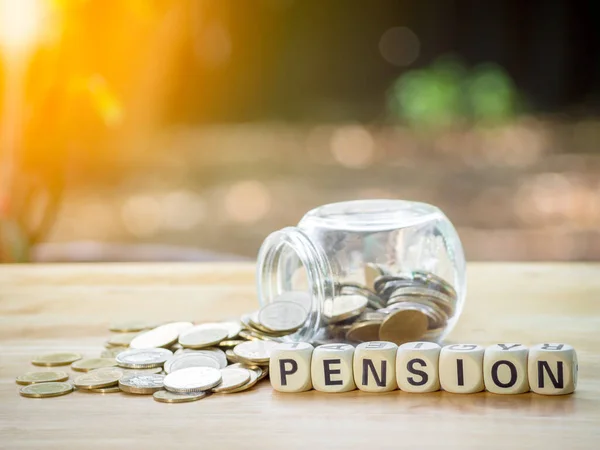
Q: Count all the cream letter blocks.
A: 7